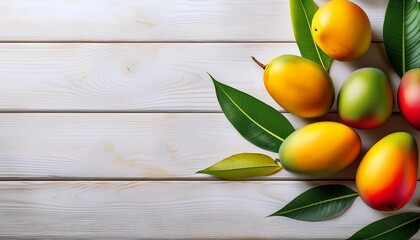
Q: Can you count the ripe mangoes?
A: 5